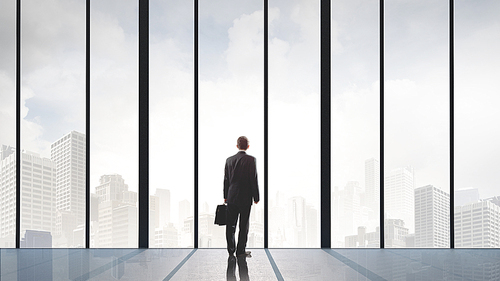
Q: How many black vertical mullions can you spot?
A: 8